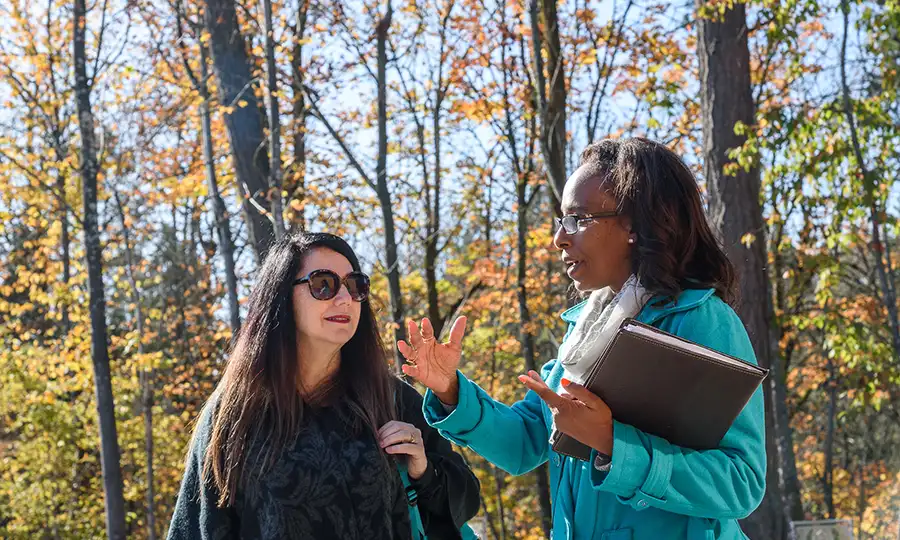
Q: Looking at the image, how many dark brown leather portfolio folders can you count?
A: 1